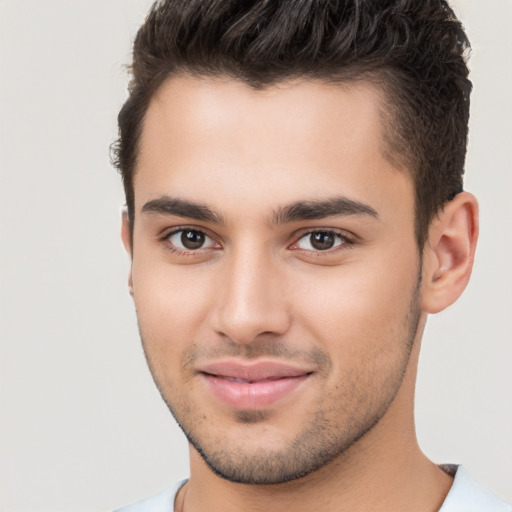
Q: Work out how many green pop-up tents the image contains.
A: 0